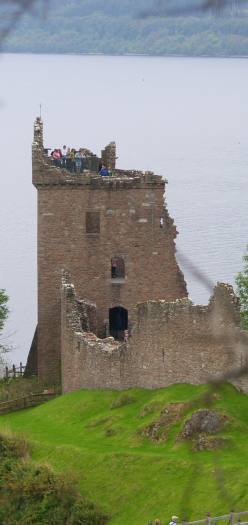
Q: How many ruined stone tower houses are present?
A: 1